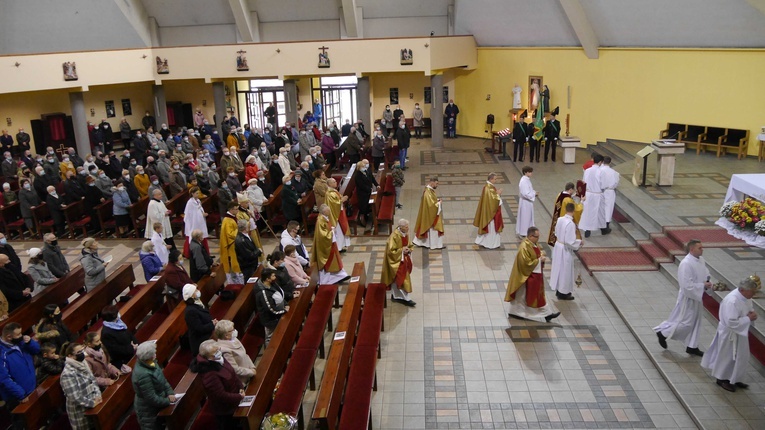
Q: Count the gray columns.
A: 6